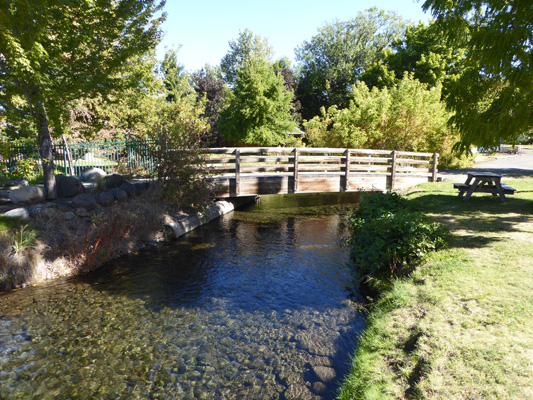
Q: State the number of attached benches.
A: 2